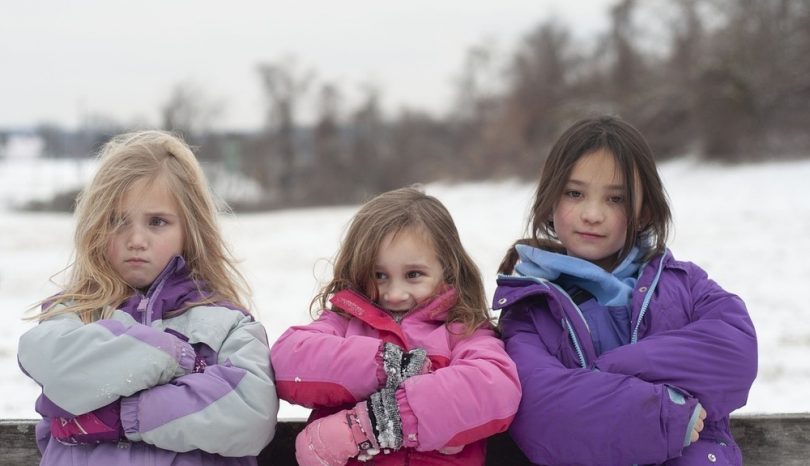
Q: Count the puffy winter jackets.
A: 3